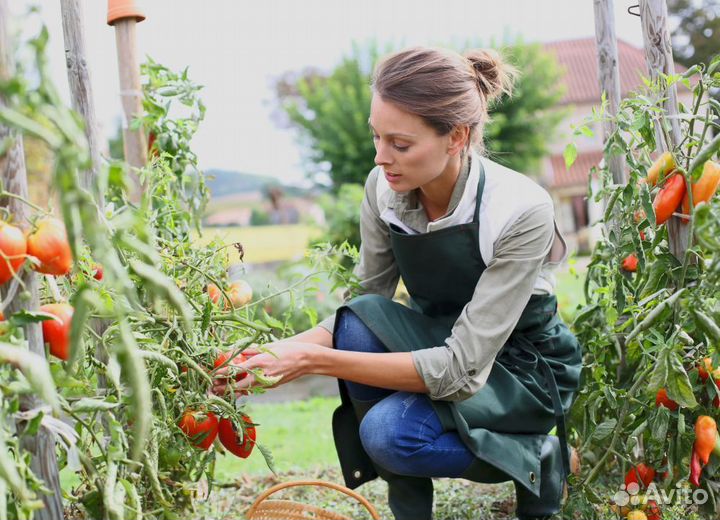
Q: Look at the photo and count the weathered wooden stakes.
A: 5